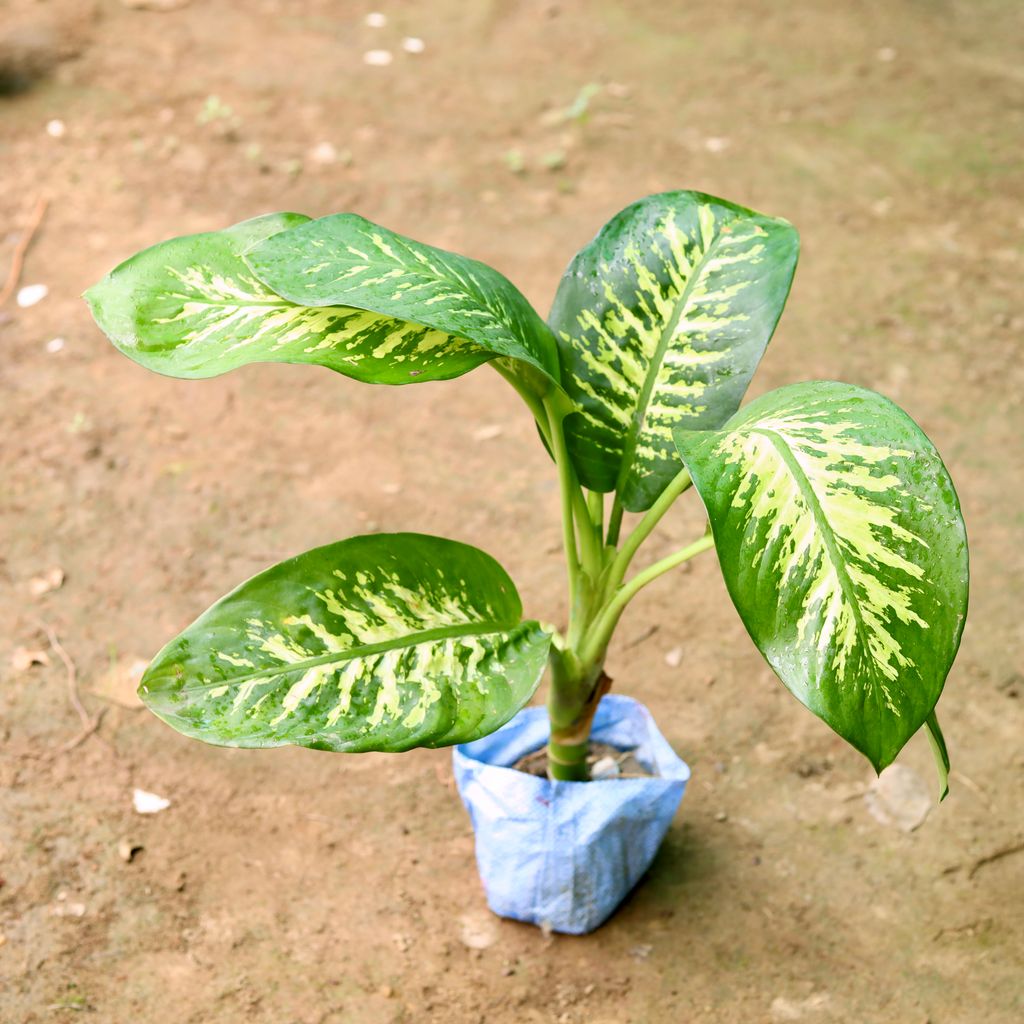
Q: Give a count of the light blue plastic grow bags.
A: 1